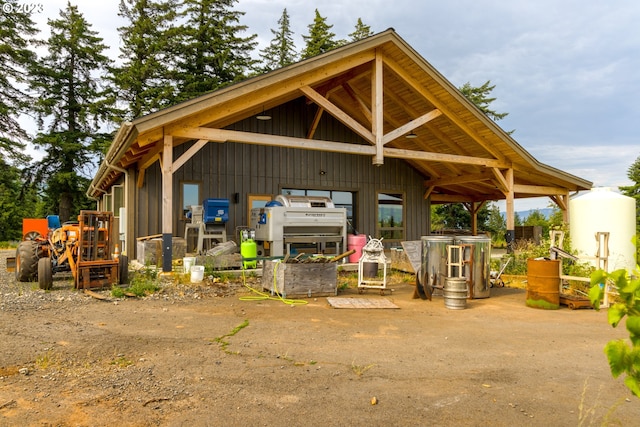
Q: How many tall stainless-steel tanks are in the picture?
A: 2